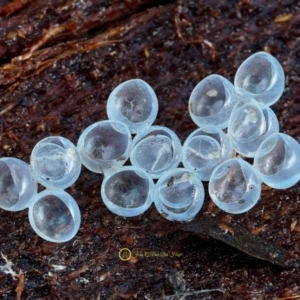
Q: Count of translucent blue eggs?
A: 14